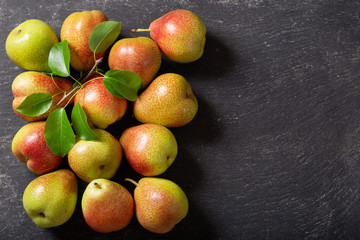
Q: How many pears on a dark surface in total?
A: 13